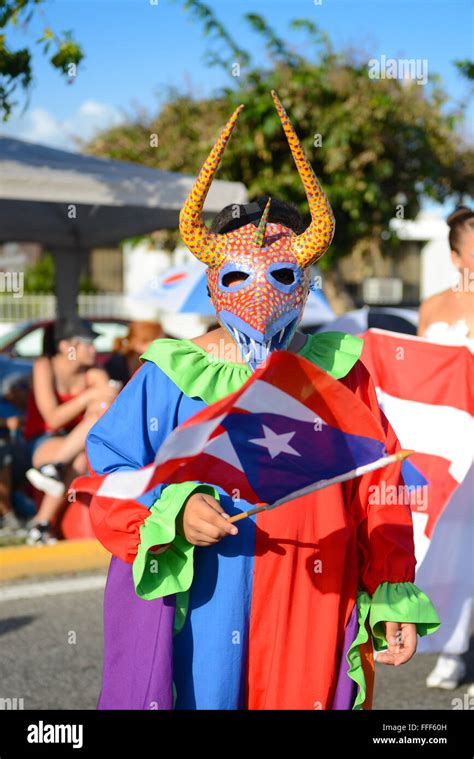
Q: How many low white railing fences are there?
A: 1